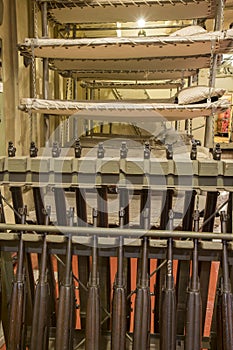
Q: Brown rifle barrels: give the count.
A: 9